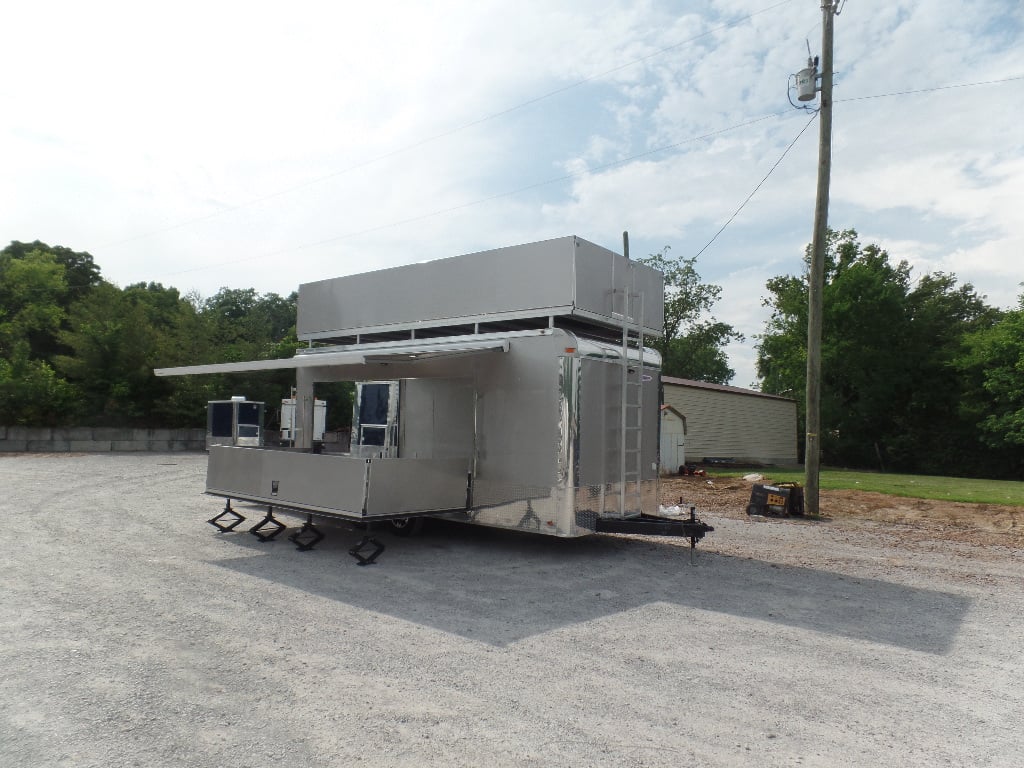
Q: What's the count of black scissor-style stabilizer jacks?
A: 4